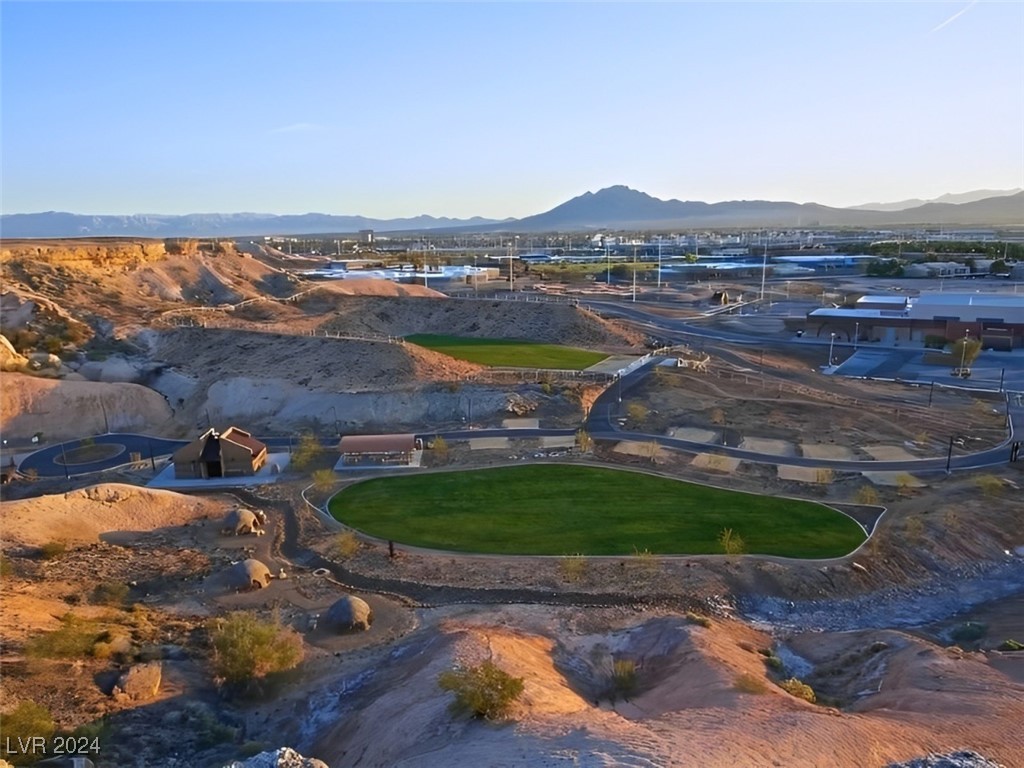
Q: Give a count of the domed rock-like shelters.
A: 3